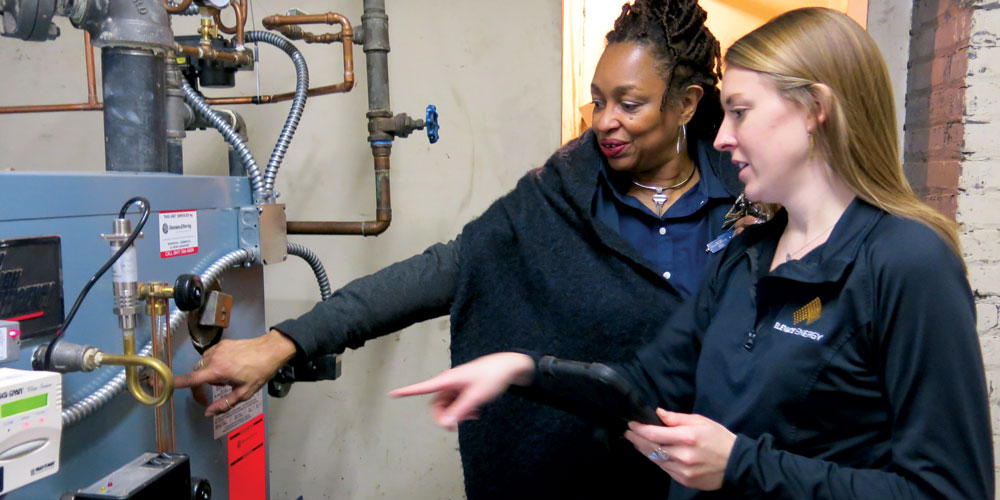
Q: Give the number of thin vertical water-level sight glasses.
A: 1